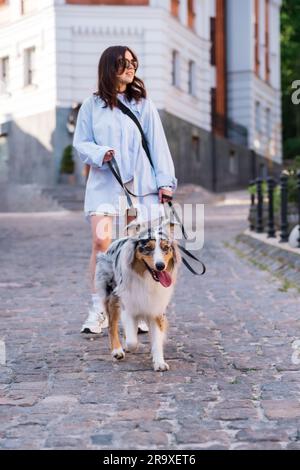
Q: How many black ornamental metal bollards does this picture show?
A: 5